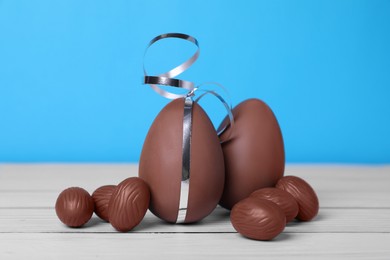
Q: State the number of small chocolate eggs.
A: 6